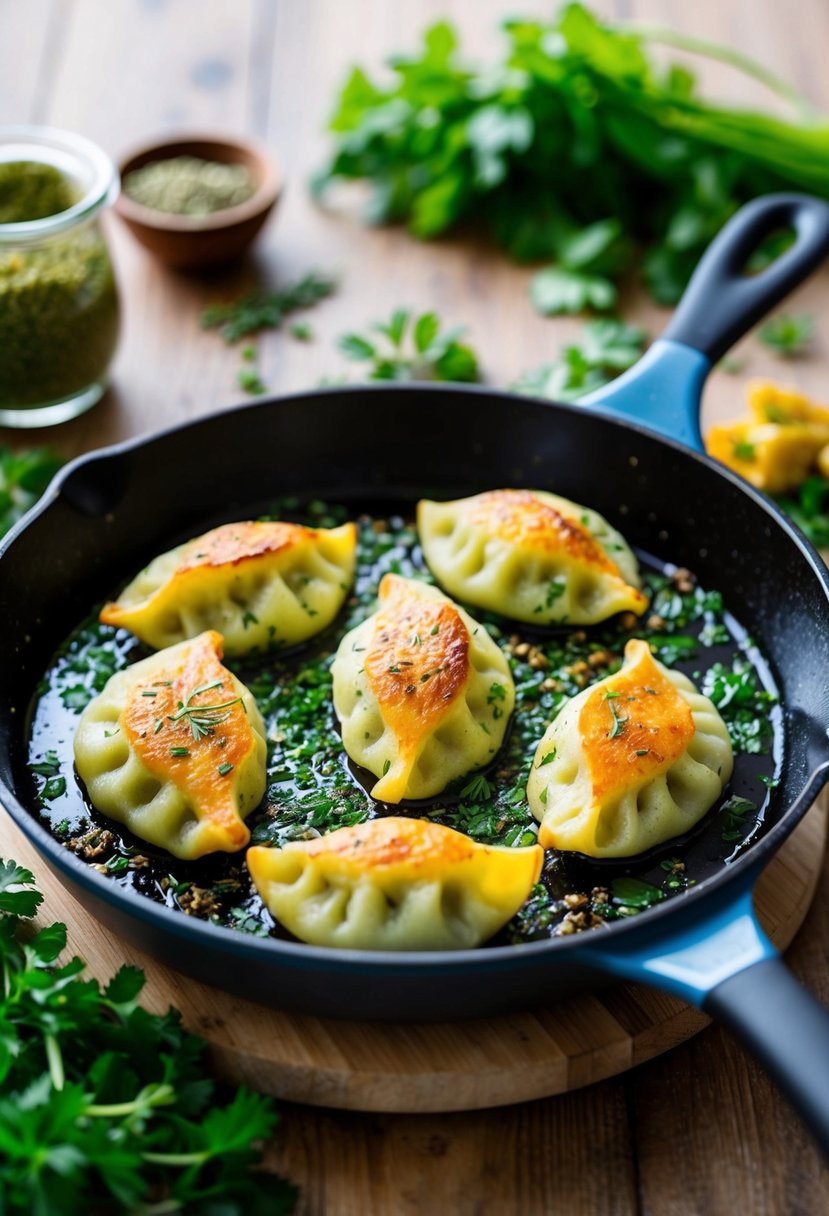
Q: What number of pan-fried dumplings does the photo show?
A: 6